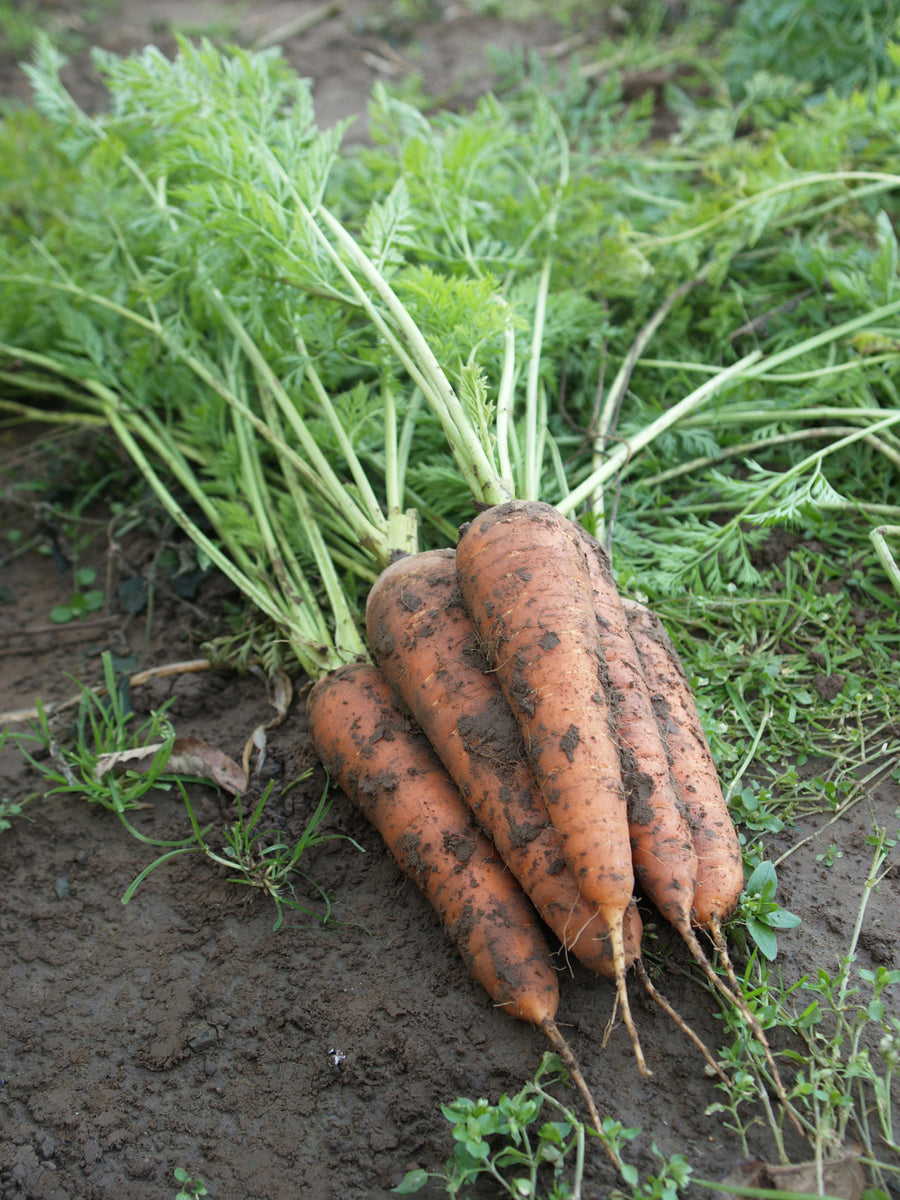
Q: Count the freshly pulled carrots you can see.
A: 5